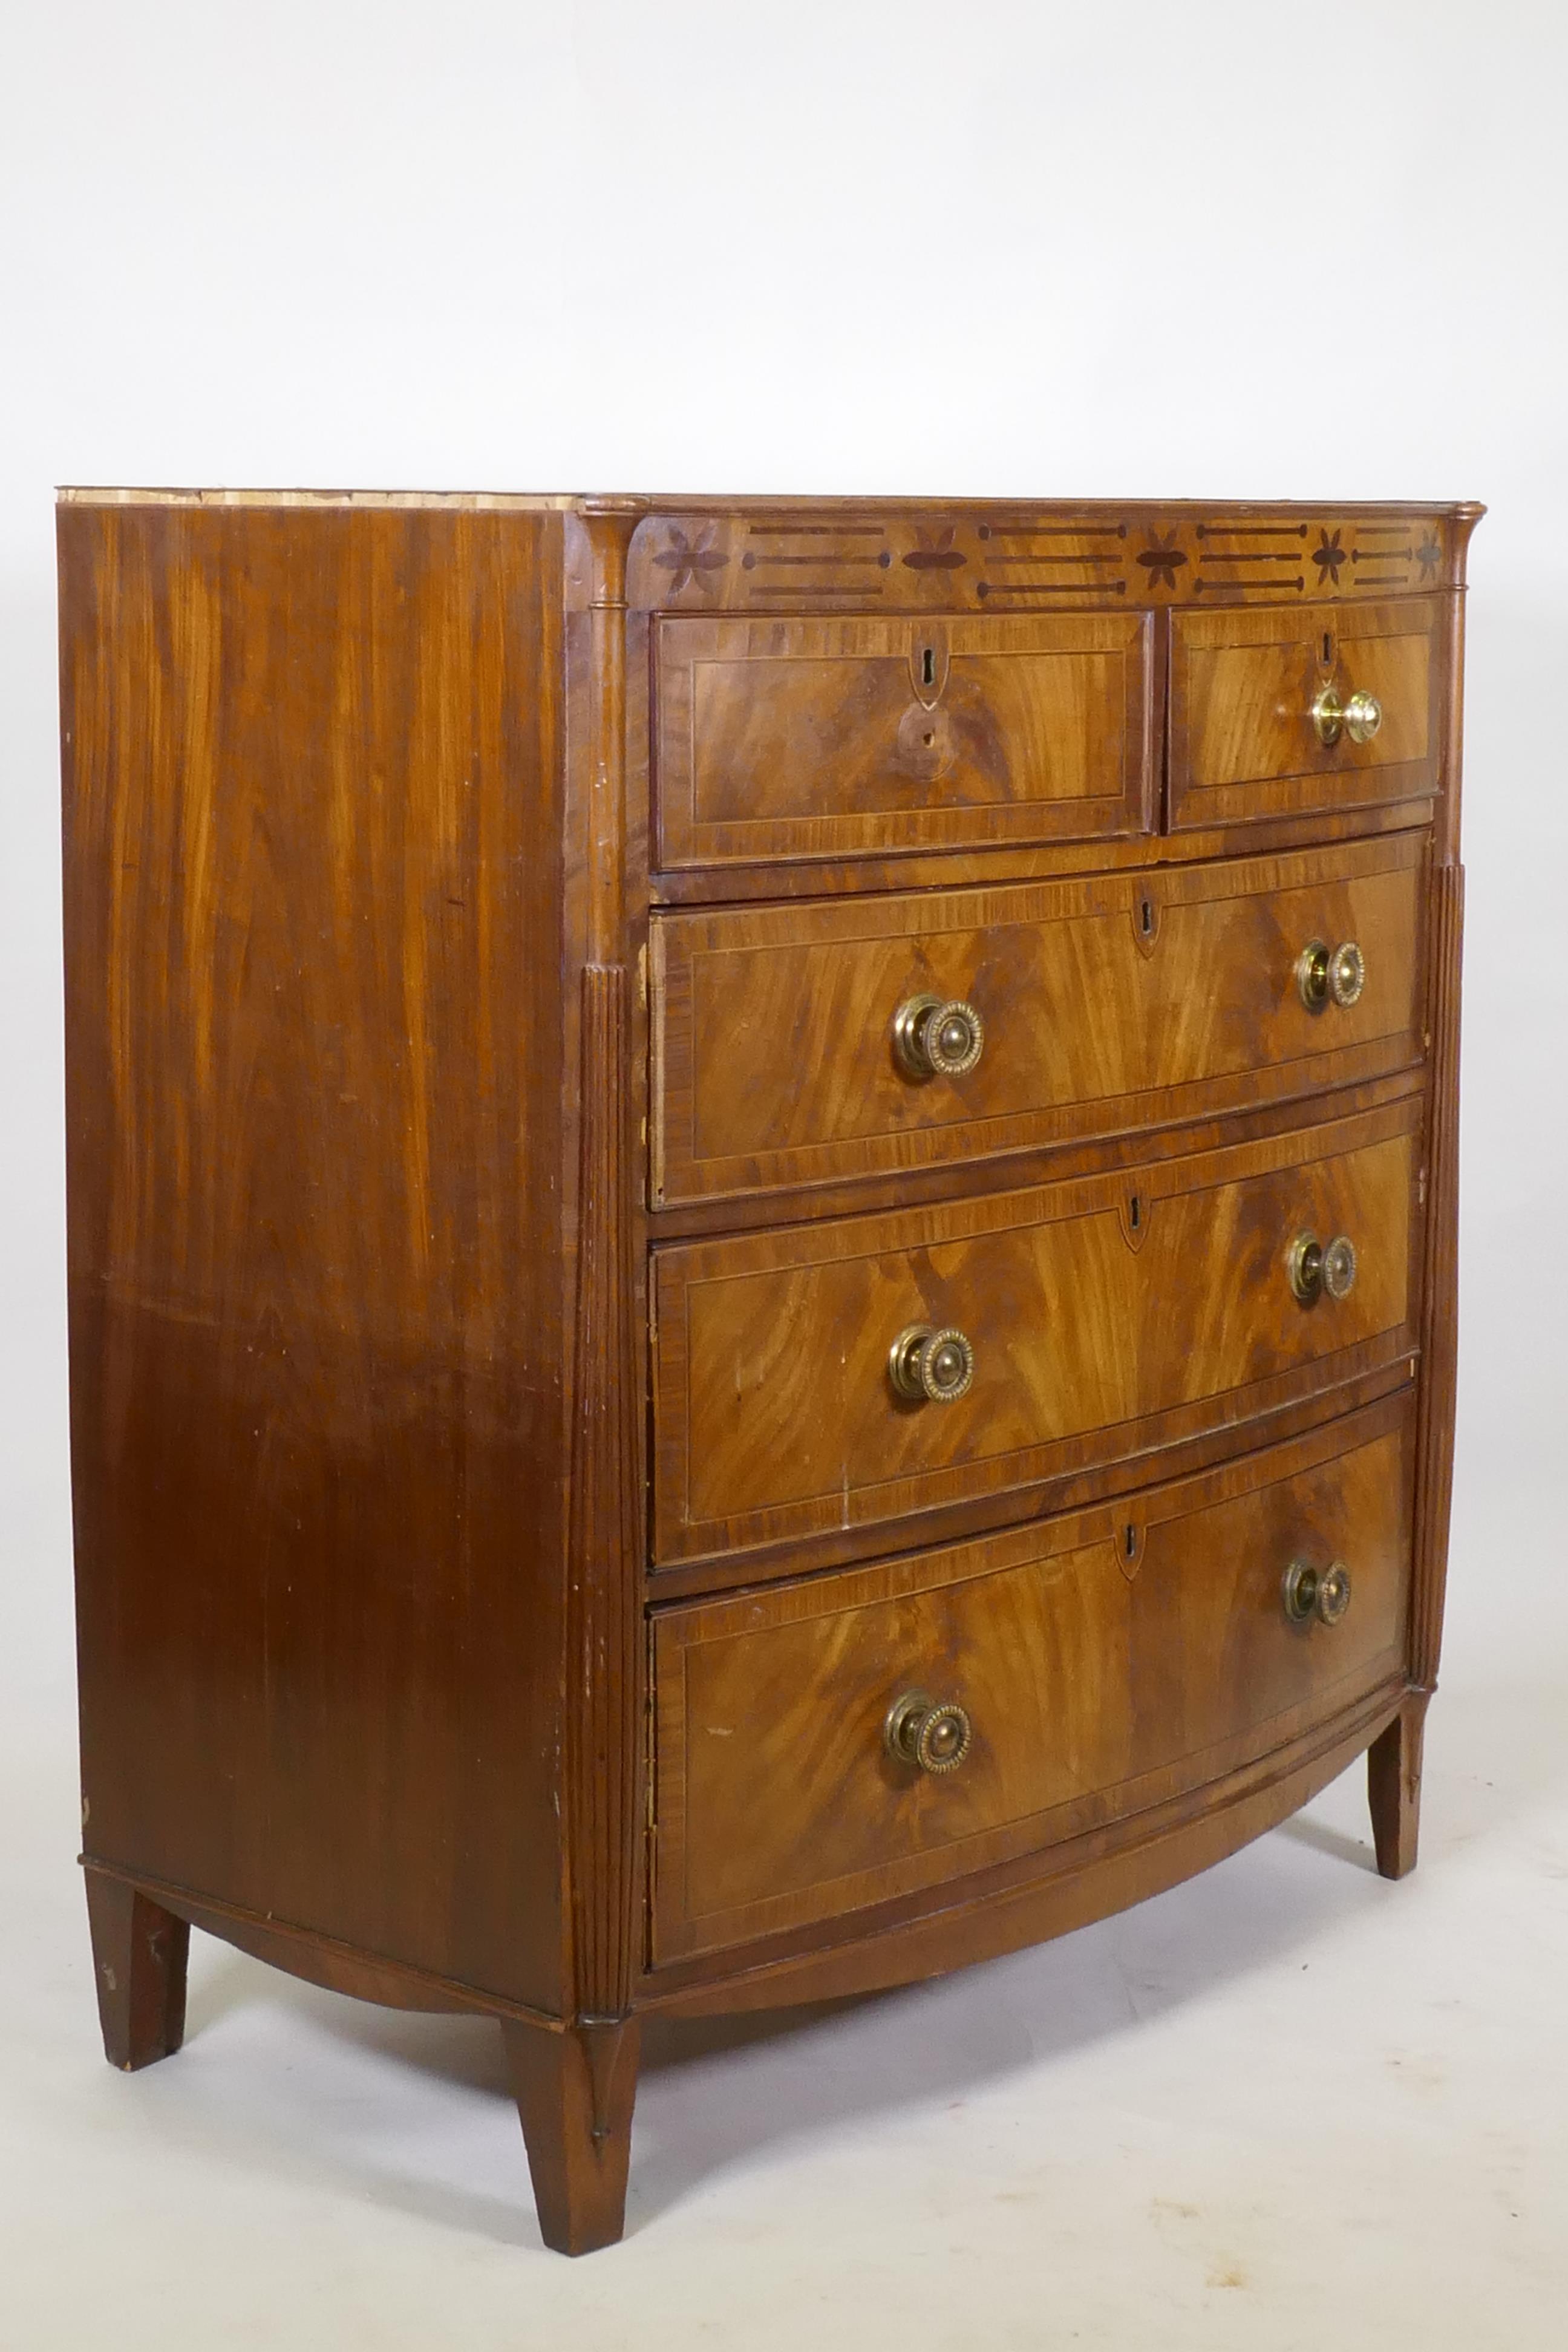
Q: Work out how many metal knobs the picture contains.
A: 7